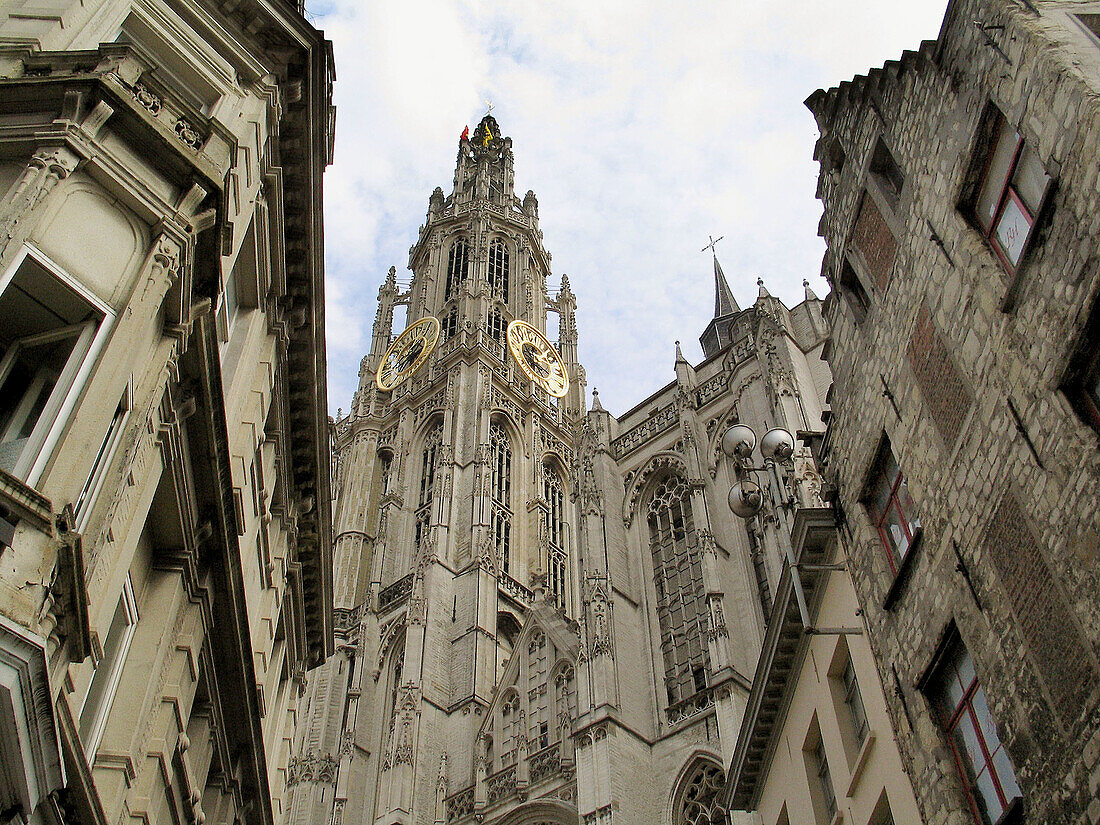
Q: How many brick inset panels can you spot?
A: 3